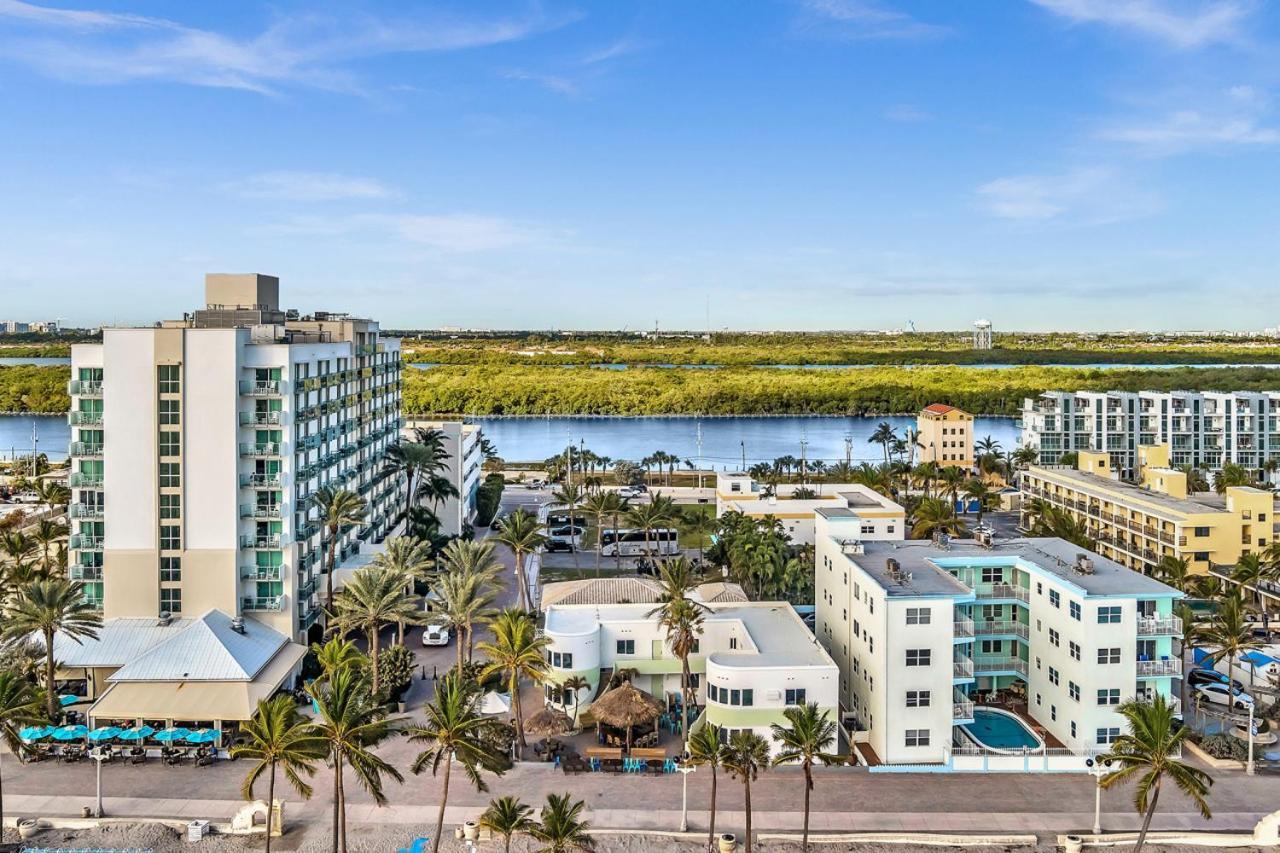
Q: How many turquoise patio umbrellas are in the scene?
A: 7